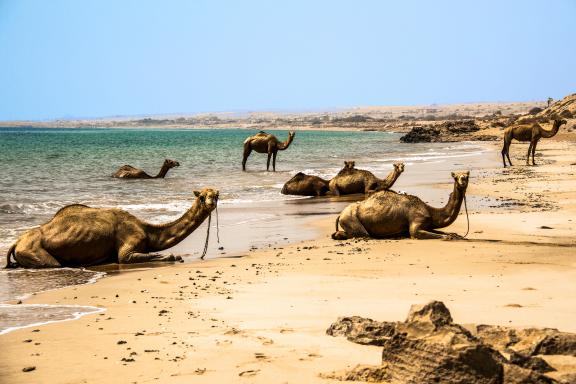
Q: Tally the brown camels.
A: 7